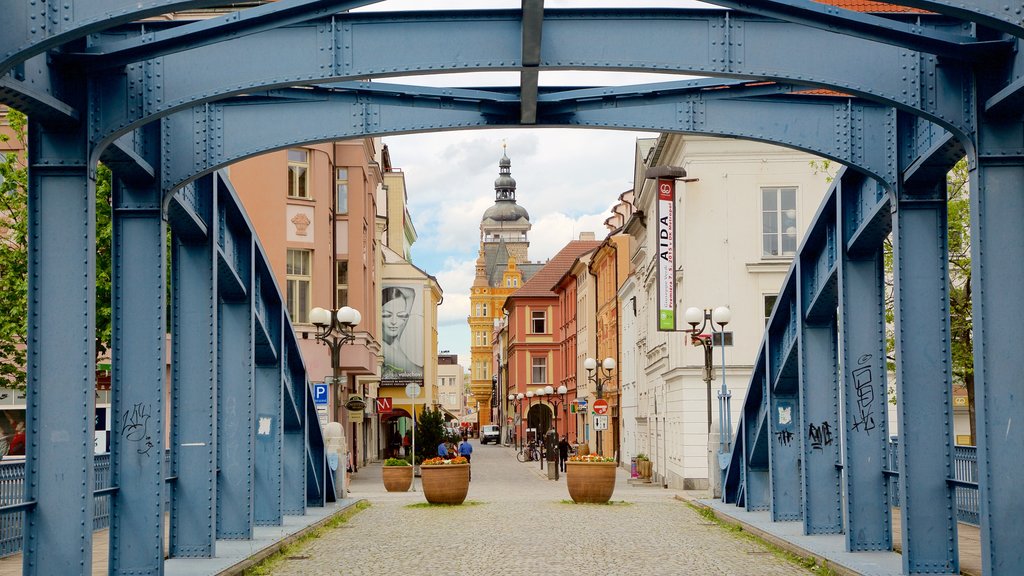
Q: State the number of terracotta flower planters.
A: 3